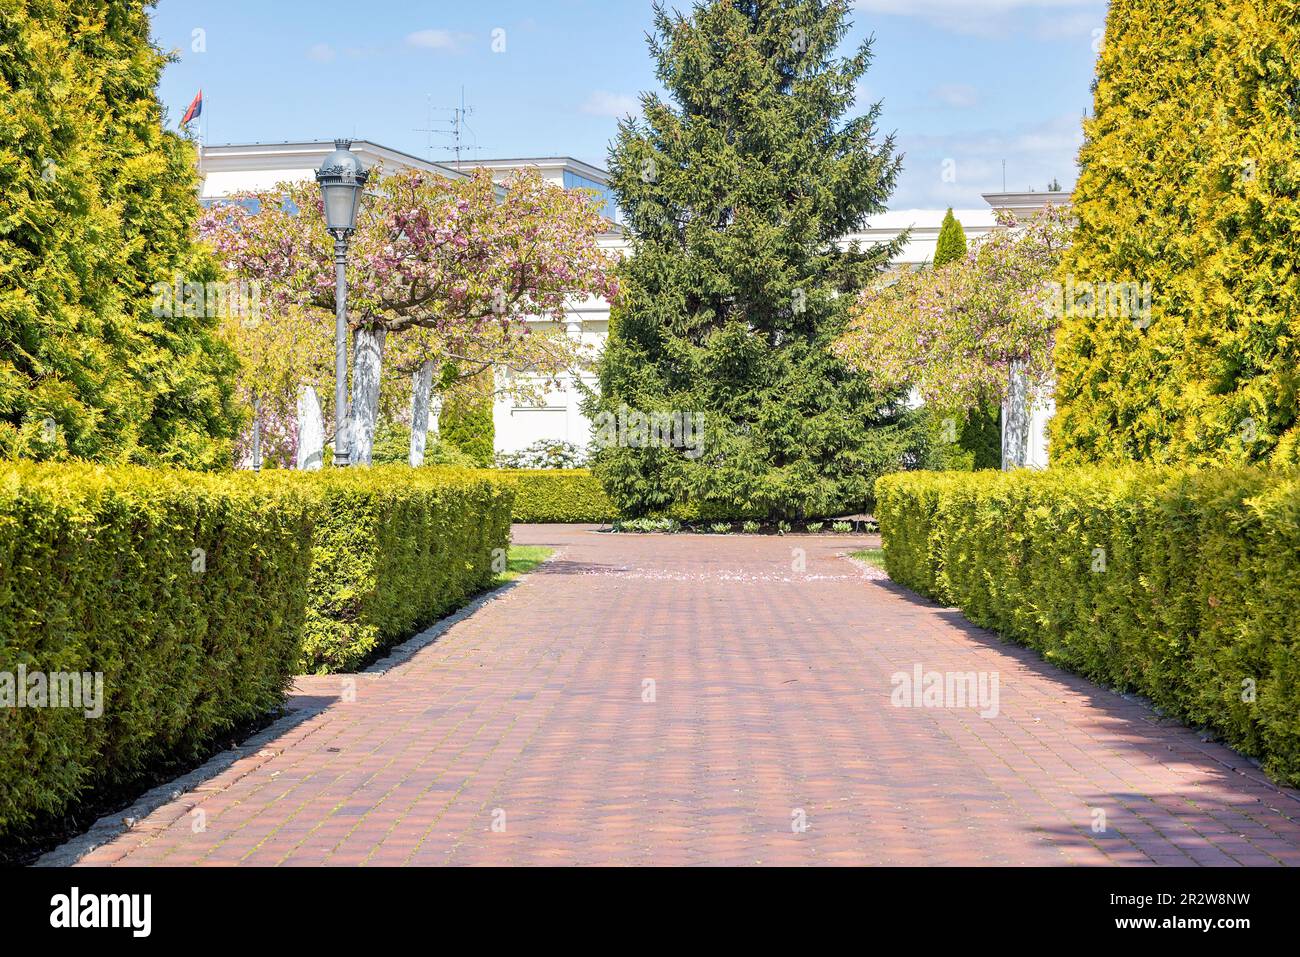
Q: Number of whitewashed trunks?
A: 4